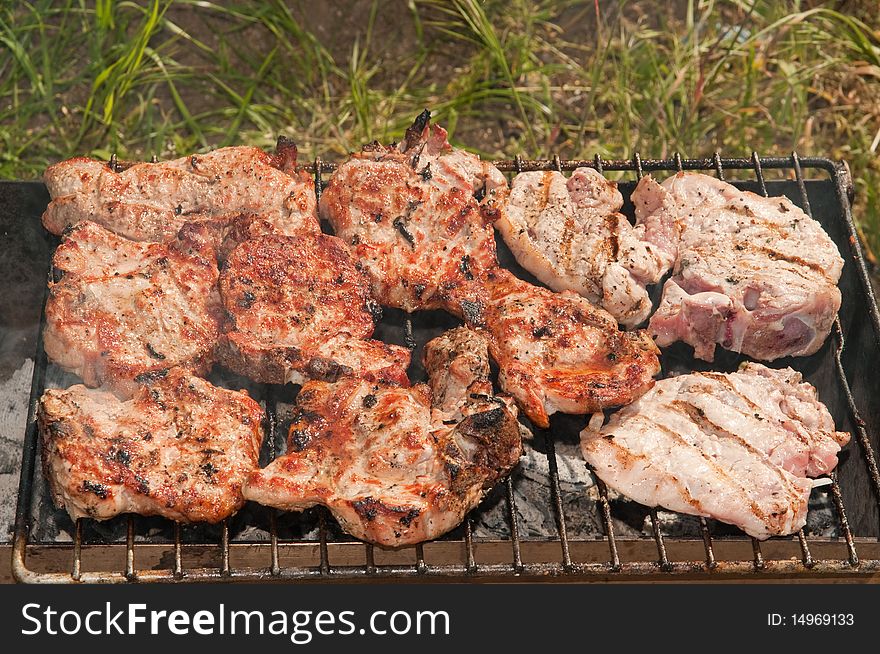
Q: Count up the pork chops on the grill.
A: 10